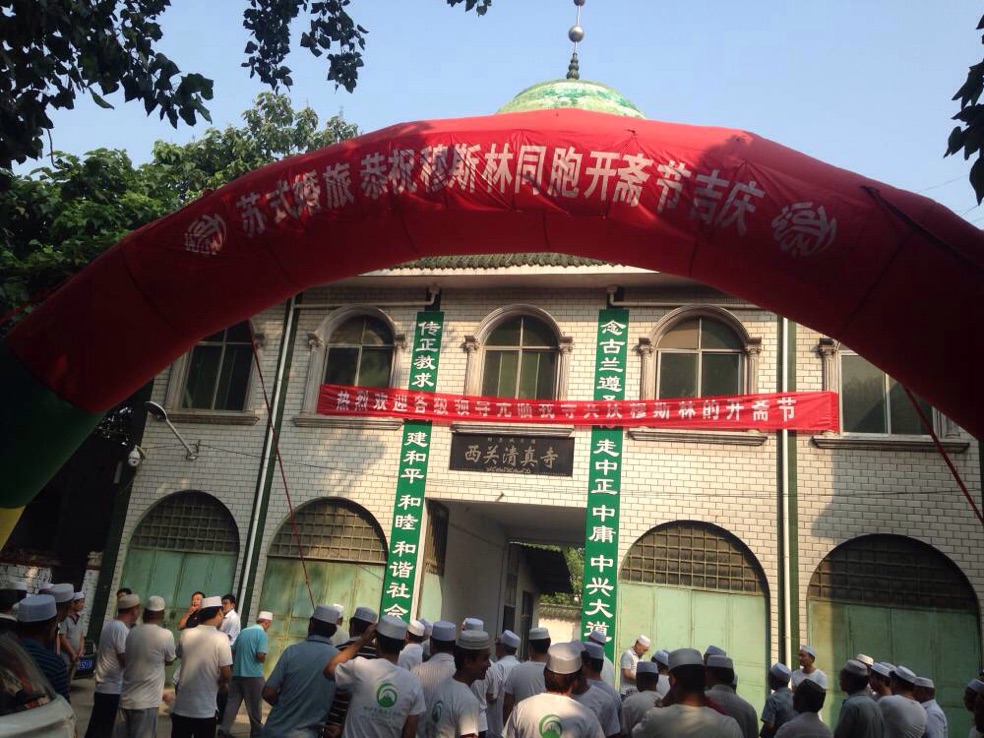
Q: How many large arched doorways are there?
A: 4